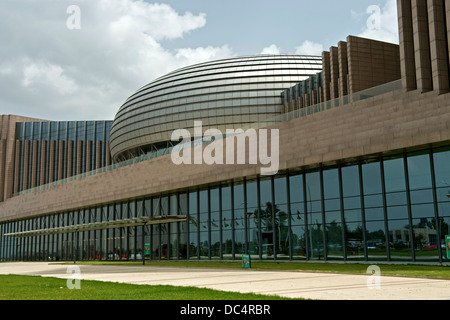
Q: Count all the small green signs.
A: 3